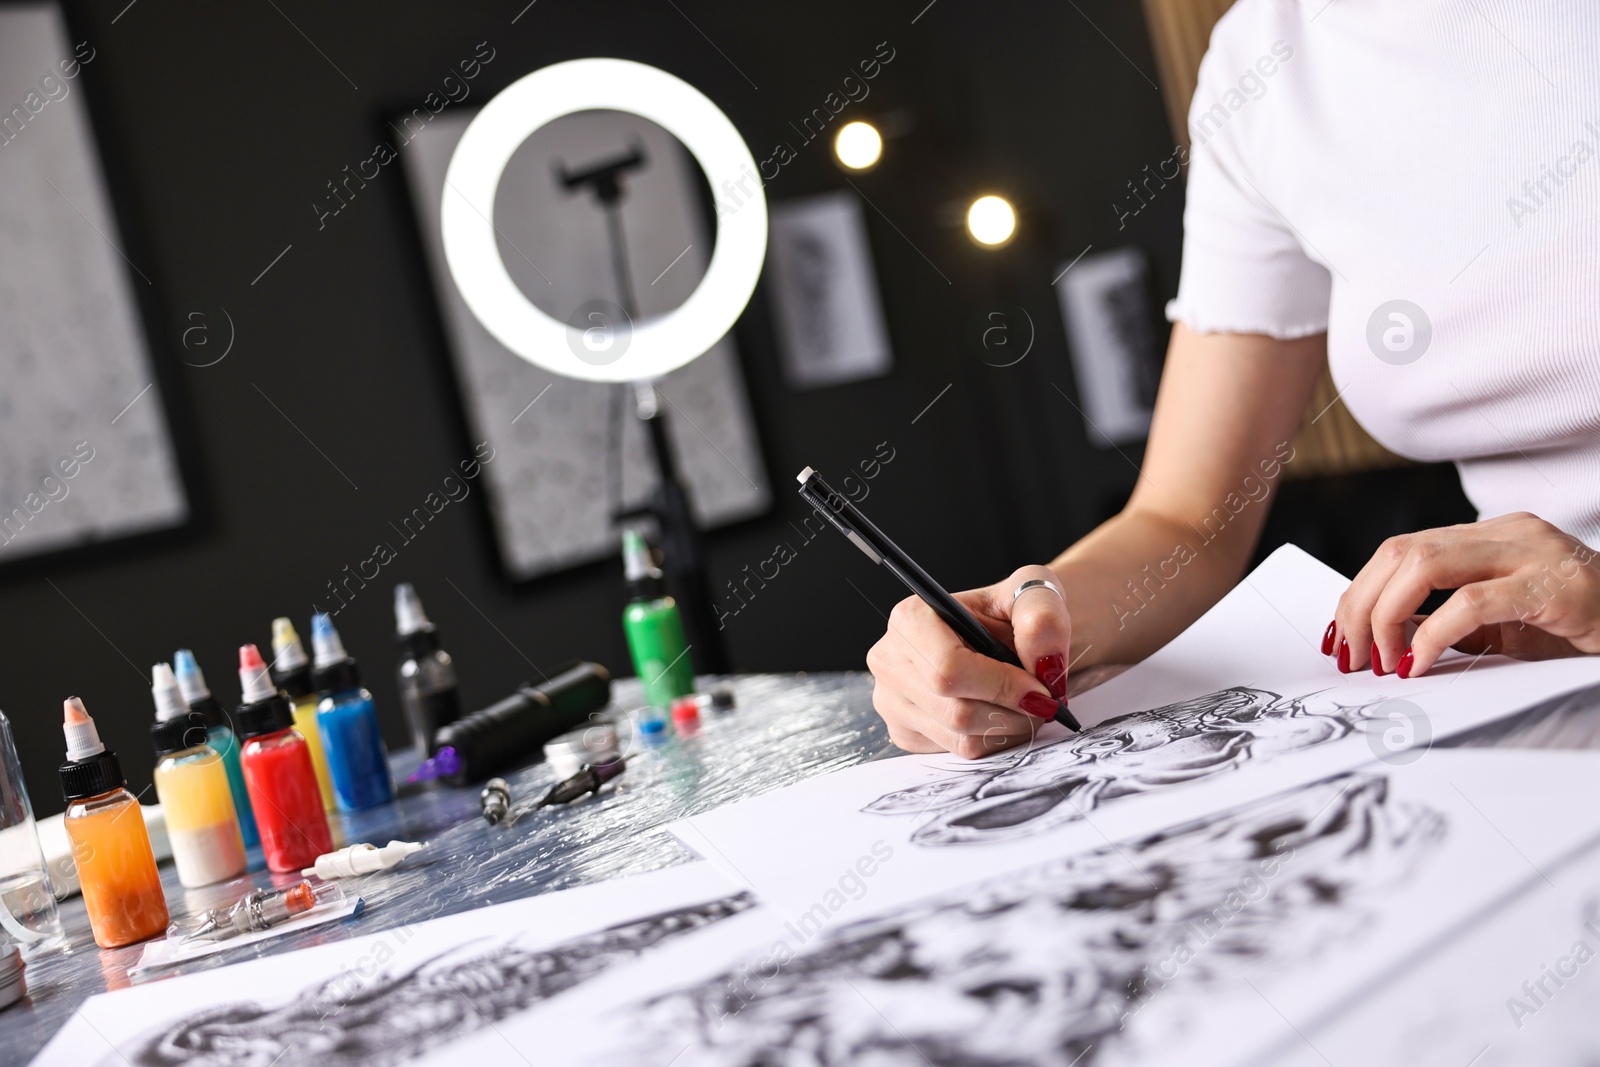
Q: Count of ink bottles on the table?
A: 8